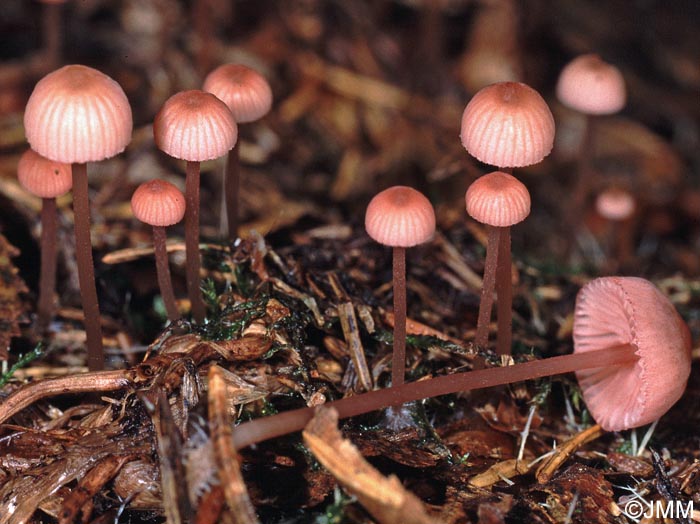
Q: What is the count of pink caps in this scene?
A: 11